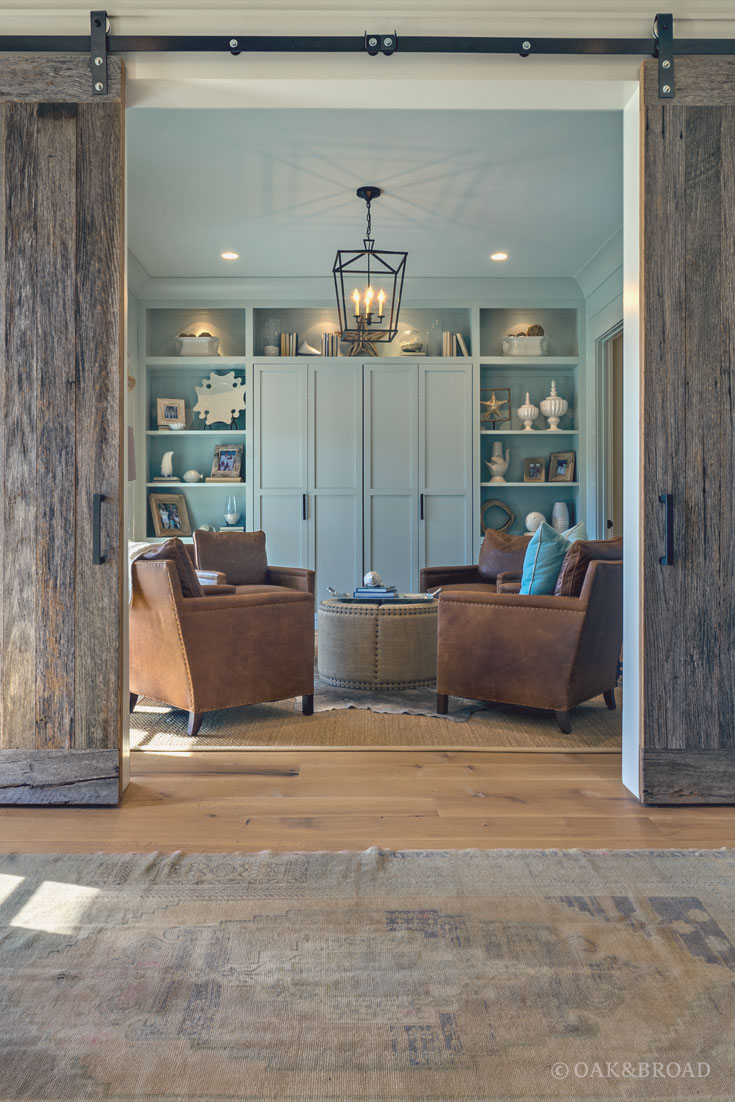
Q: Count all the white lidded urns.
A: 2